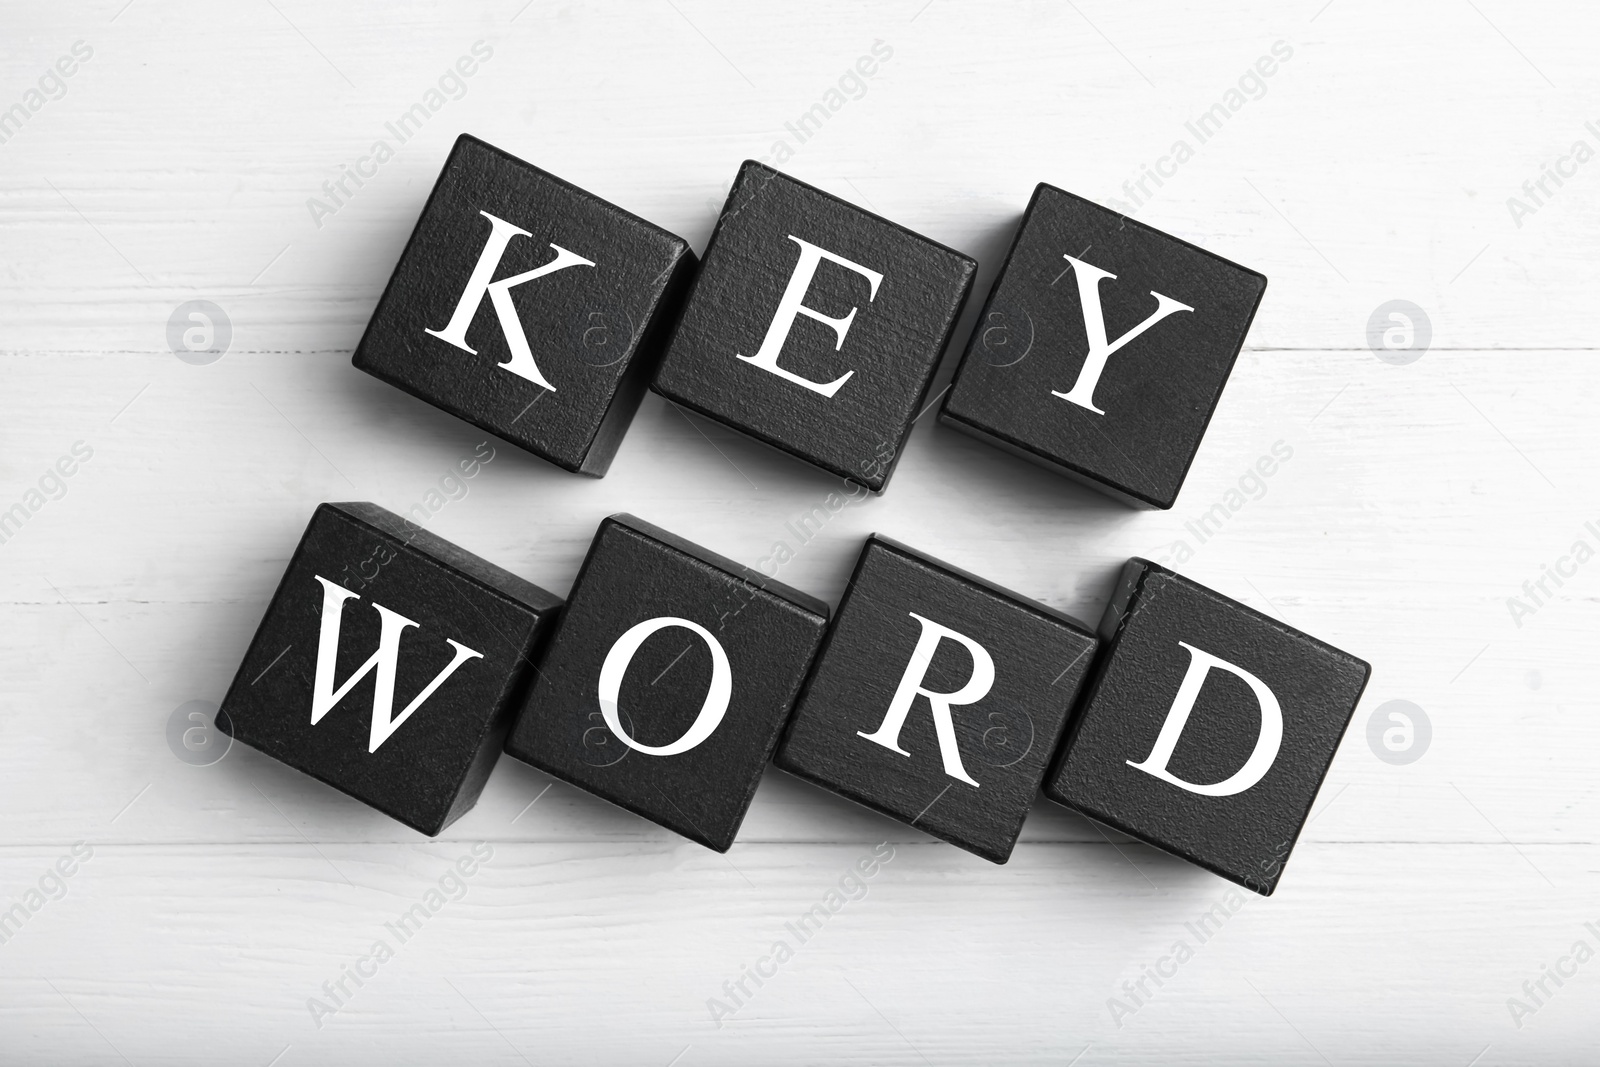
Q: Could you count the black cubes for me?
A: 7